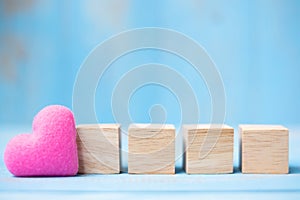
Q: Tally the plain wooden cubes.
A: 4